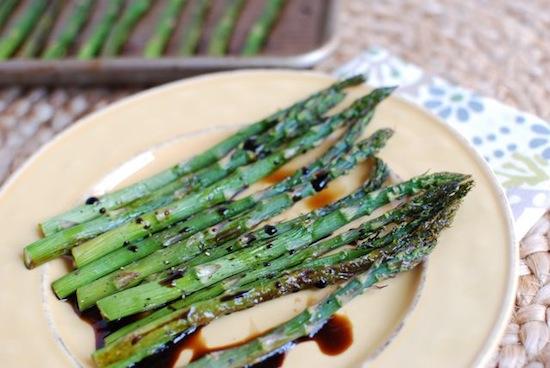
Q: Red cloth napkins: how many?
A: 0